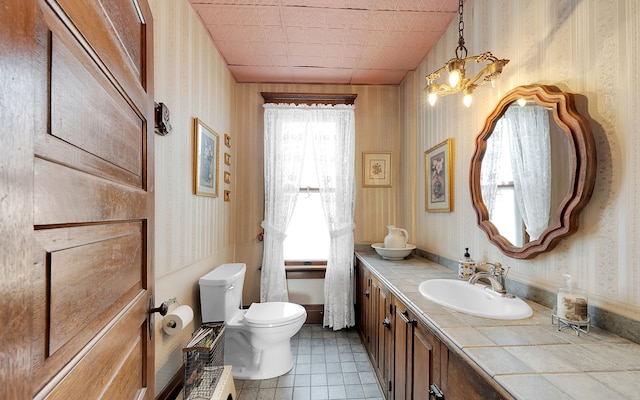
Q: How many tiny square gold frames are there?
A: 4